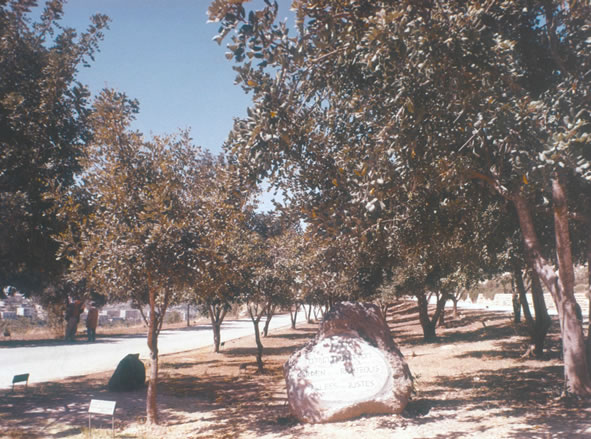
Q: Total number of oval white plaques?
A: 1